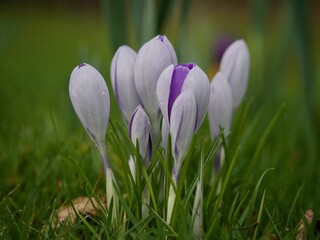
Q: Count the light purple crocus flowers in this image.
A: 8